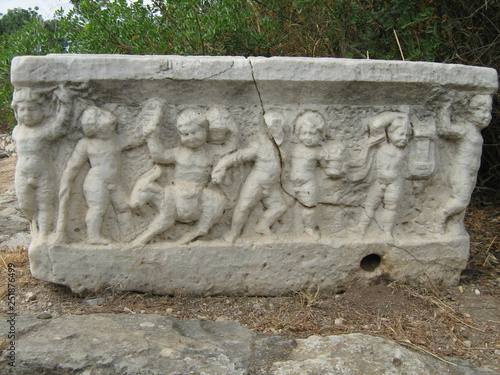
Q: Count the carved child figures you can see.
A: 7